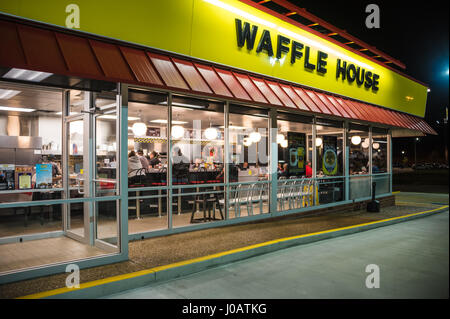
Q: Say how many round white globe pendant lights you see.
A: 12